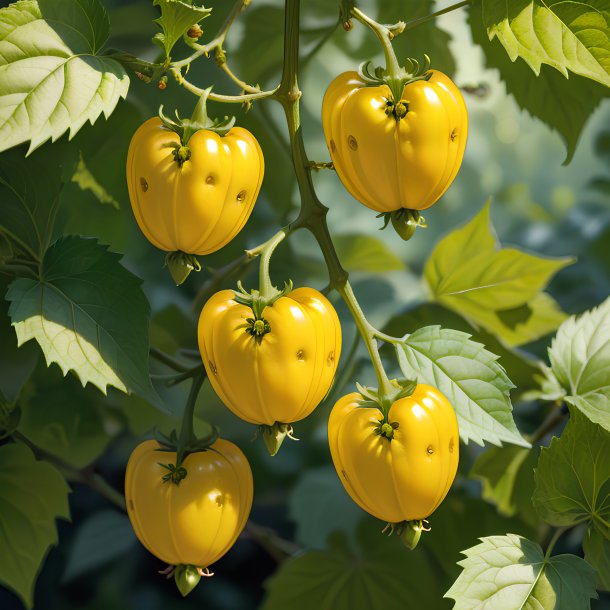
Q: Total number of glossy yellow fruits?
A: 5